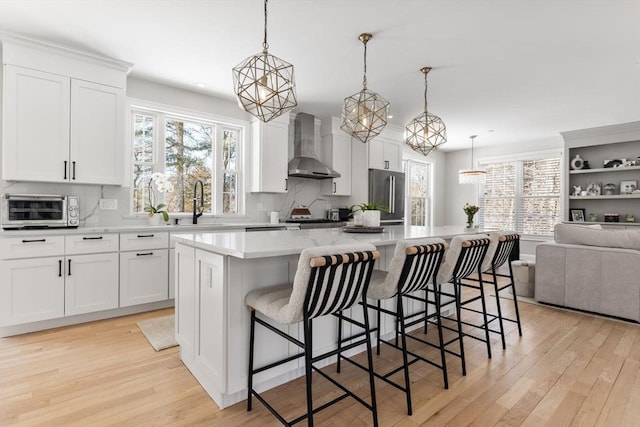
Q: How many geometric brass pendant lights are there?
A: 3